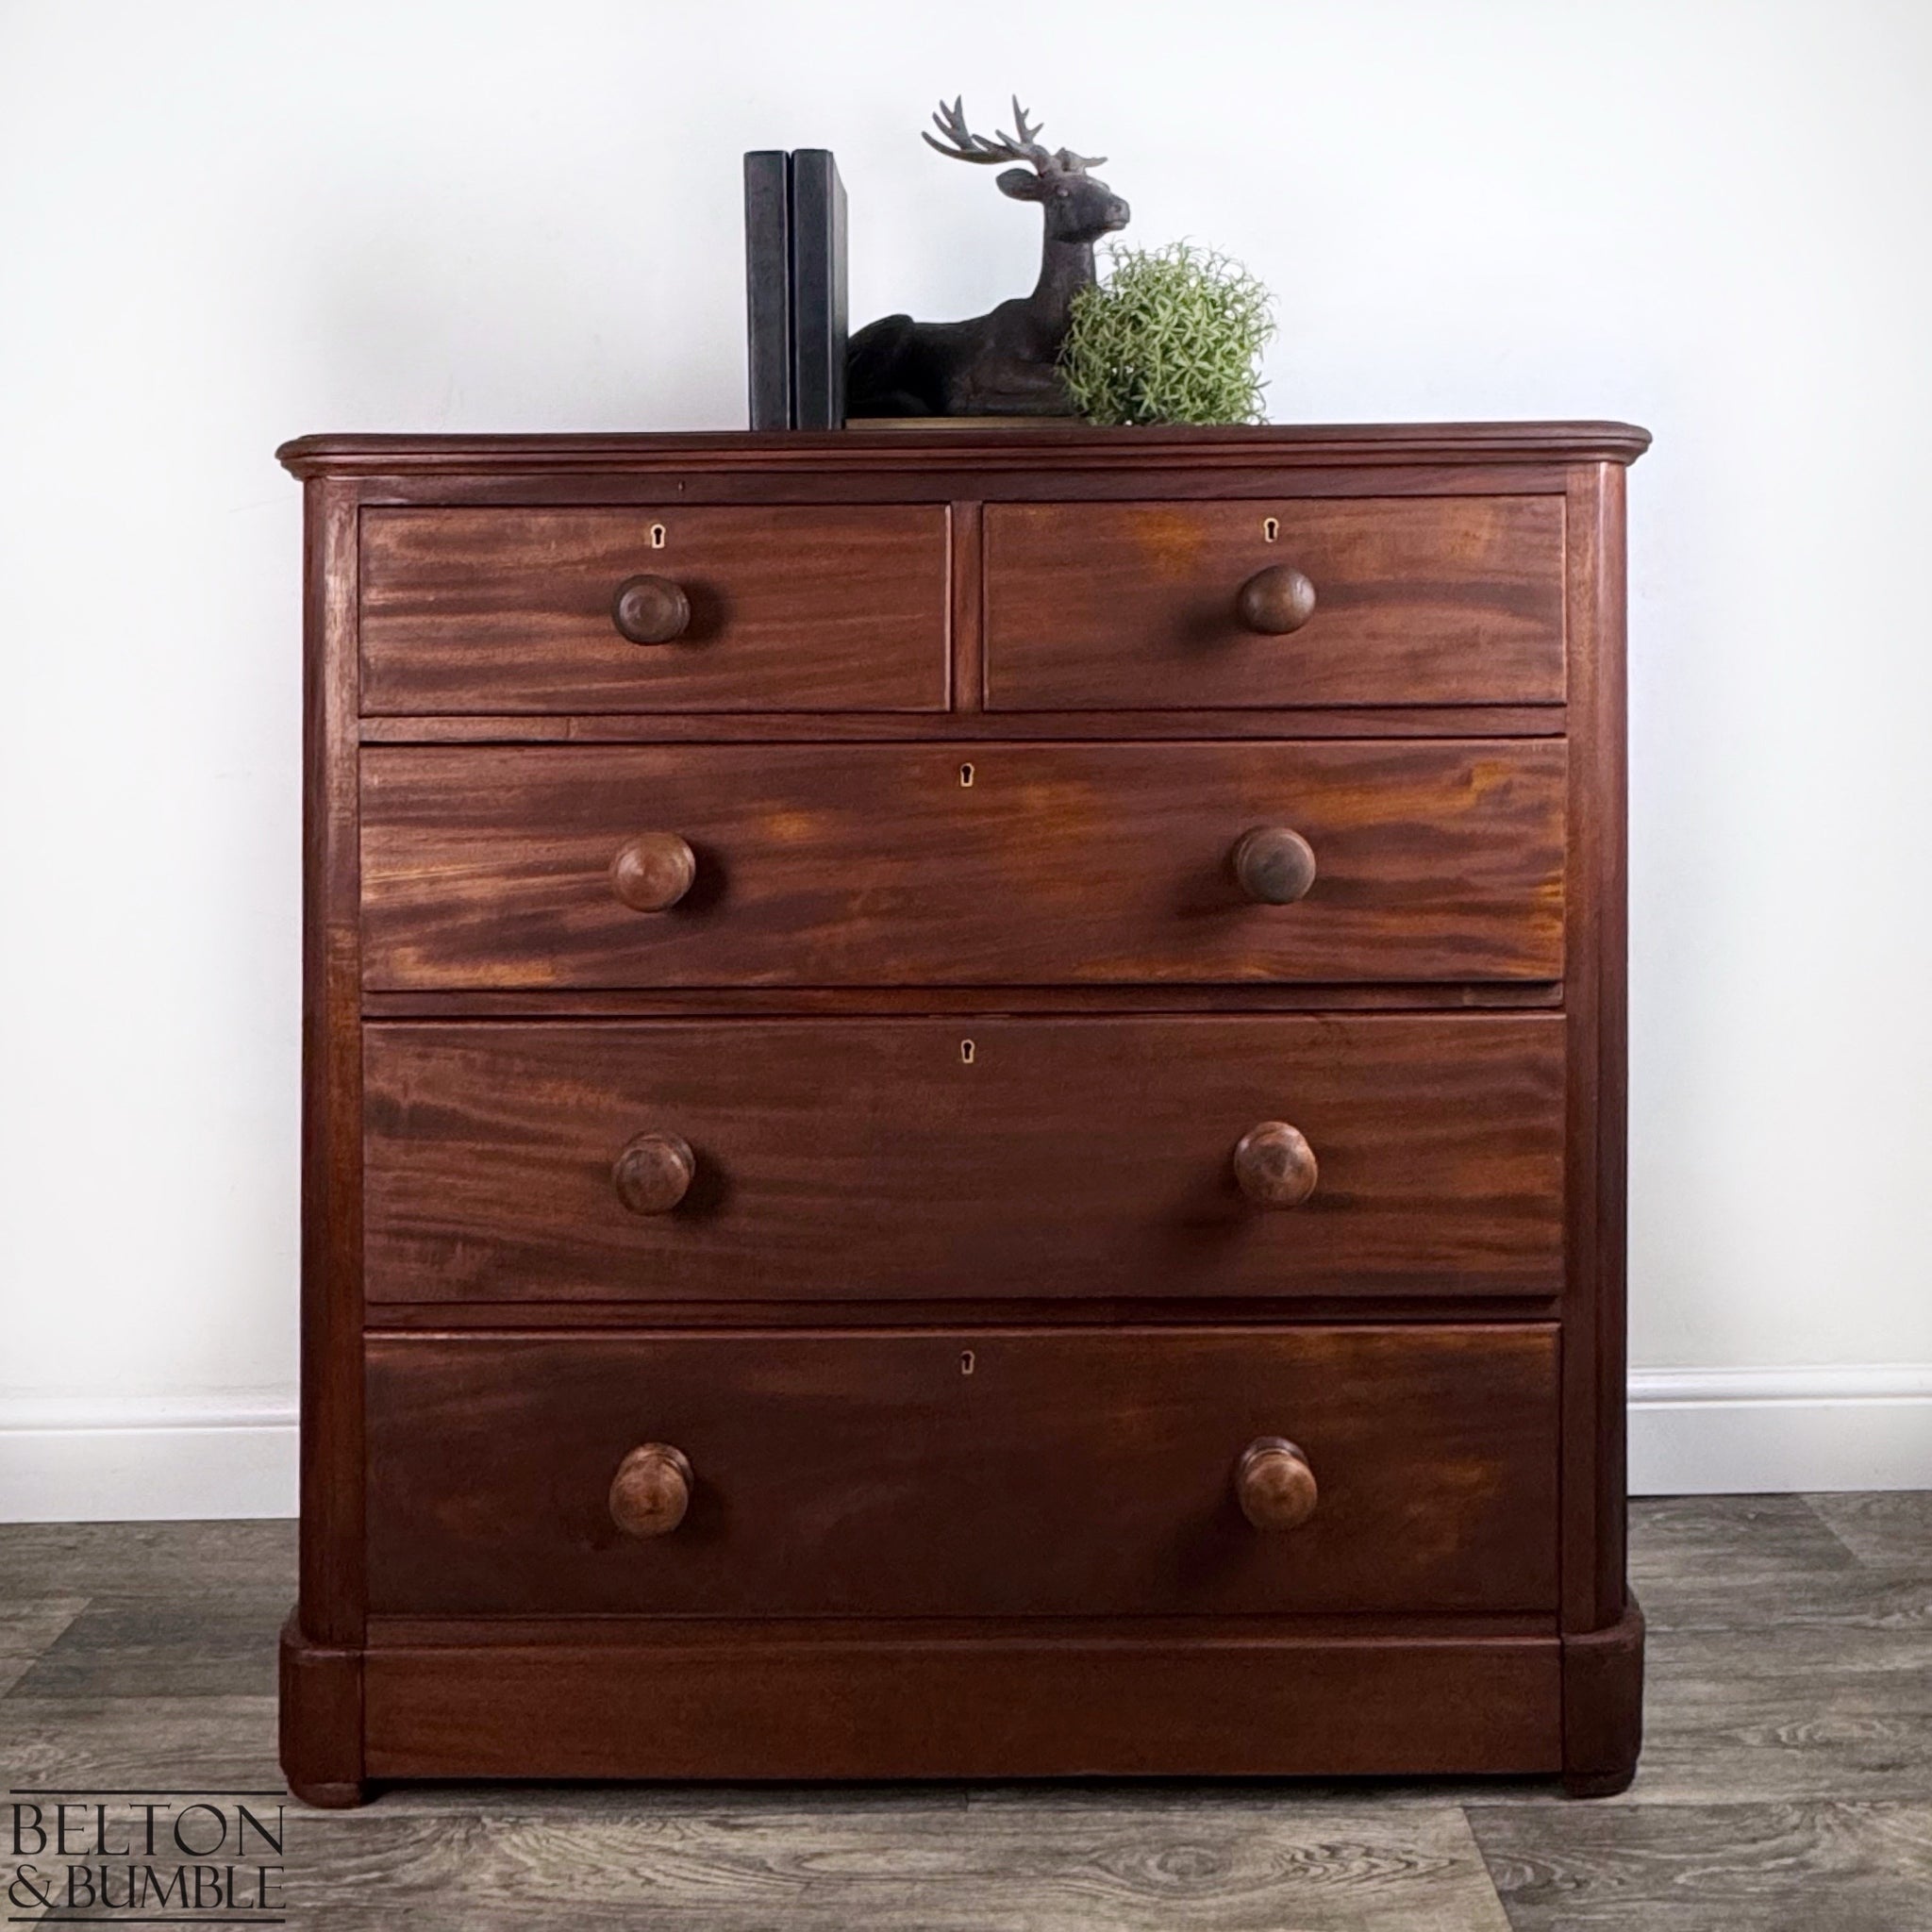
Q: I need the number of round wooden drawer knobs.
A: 8